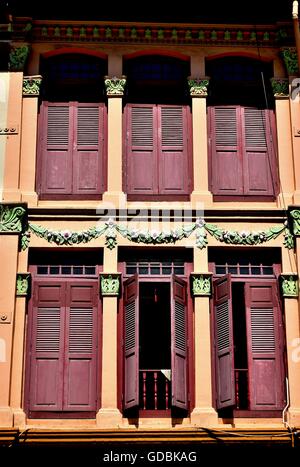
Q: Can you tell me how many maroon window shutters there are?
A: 12